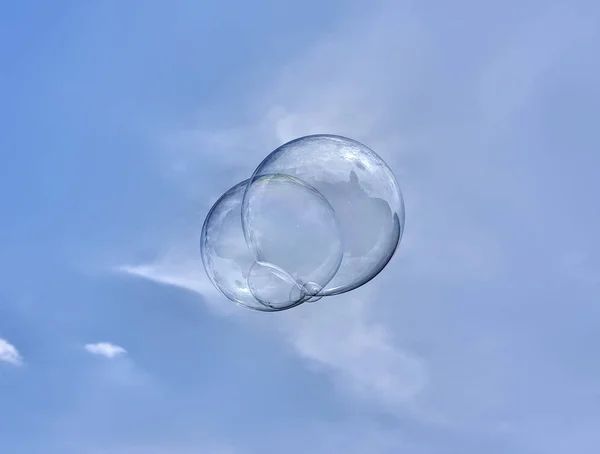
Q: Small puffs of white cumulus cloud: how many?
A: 2